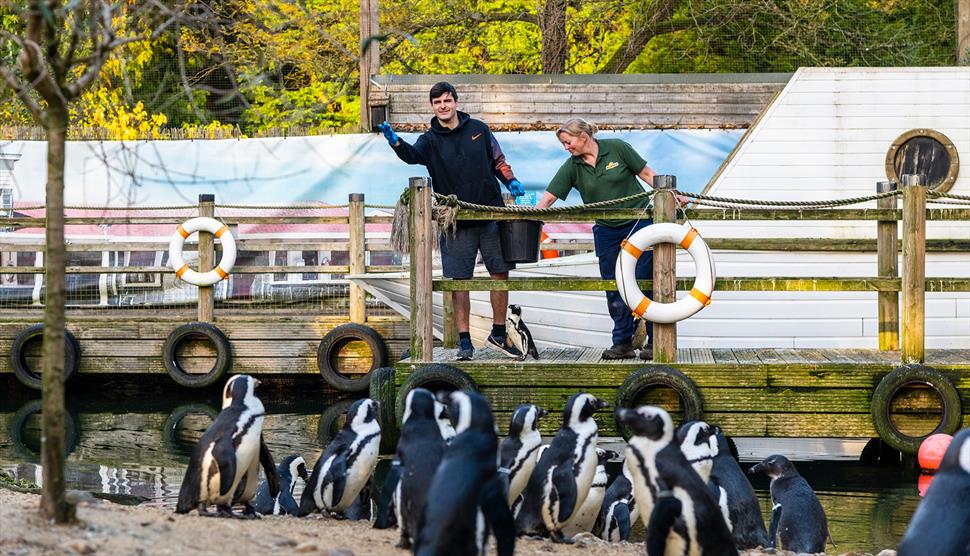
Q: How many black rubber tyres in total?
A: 7